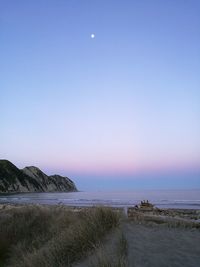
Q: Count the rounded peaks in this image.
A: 3